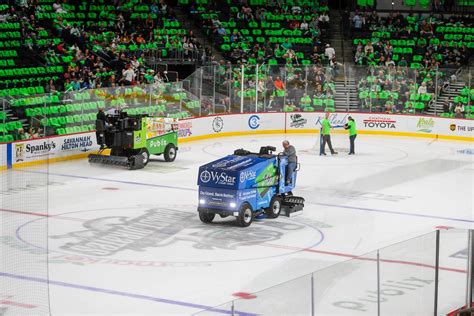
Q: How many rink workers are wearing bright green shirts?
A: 2